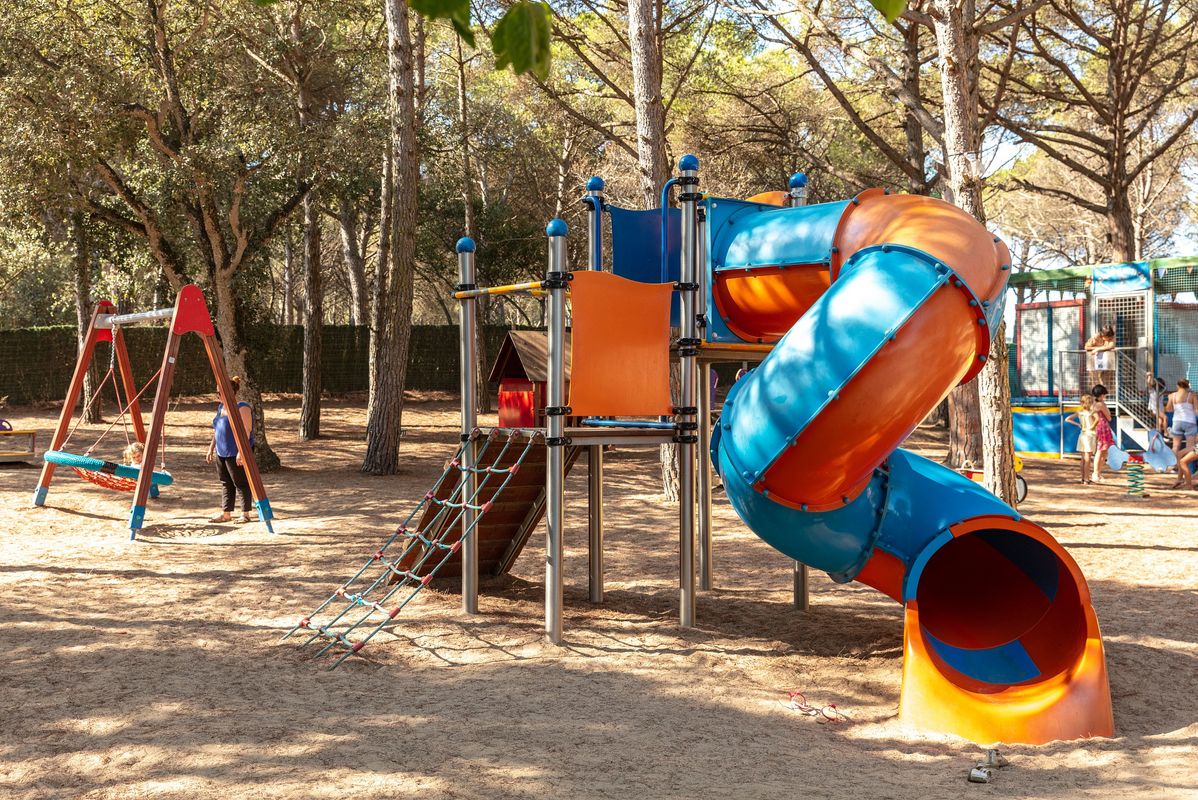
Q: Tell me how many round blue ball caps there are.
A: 5